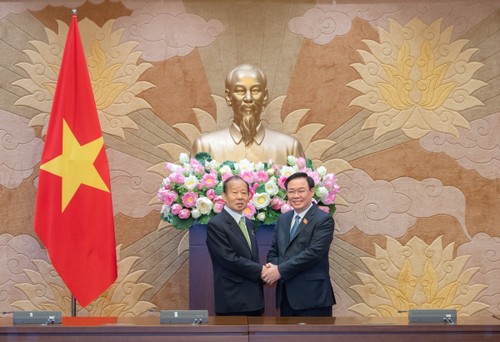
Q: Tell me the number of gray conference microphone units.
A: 3